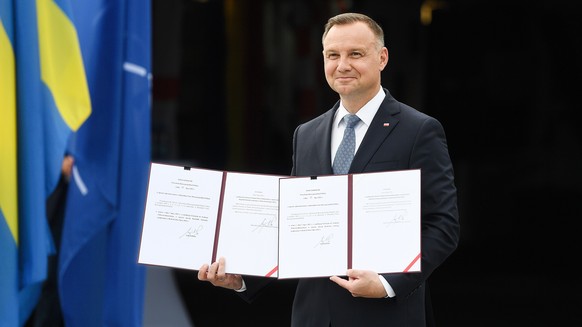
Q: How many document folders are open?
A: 2